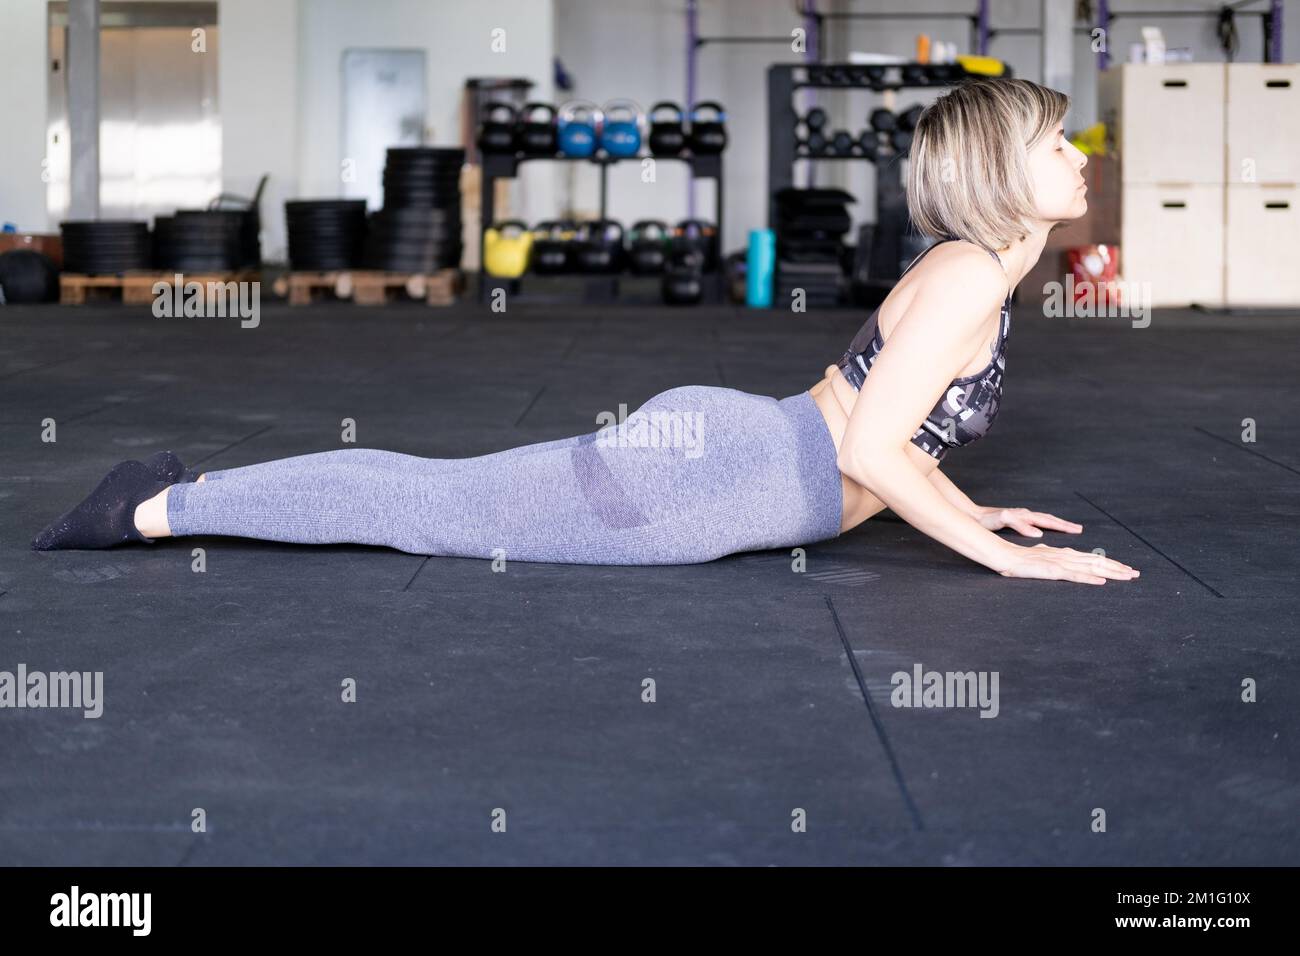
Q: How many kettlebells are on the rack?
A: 11